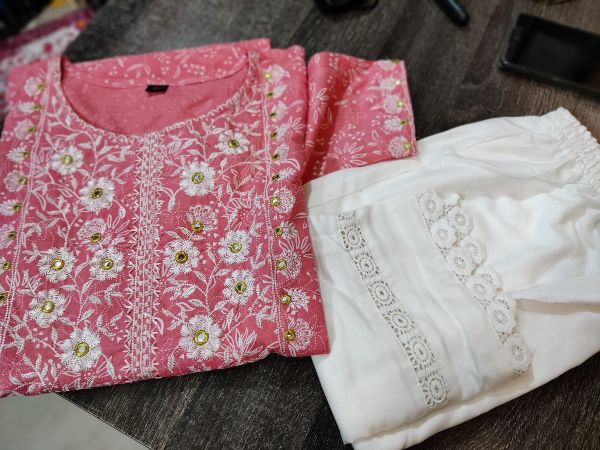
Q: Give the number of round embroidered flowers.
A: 12